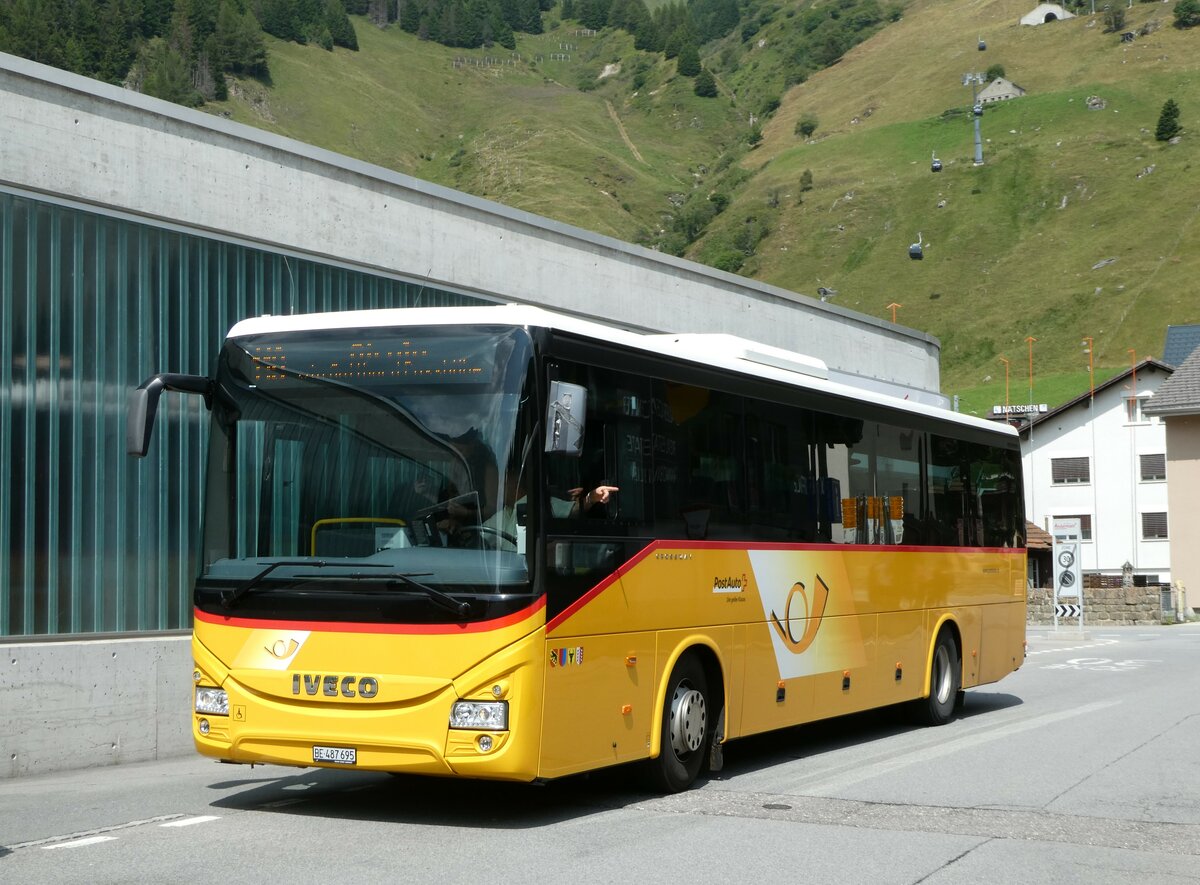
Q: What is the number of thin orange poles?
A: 5